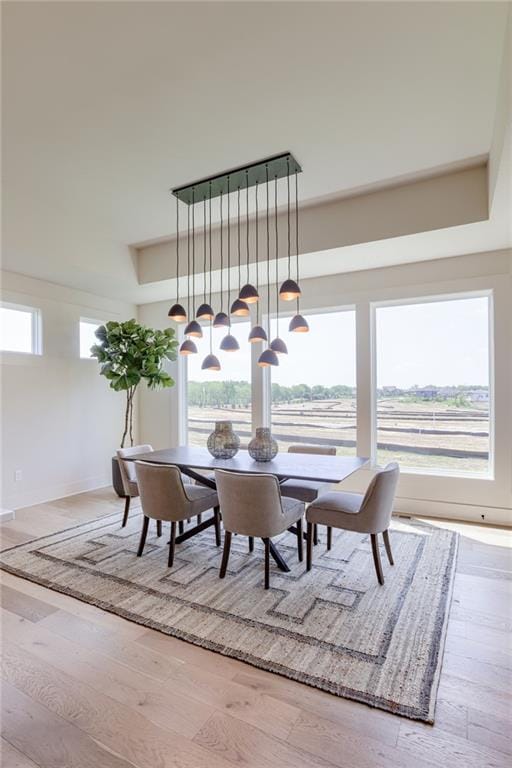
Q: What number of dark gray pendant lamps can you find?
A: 14